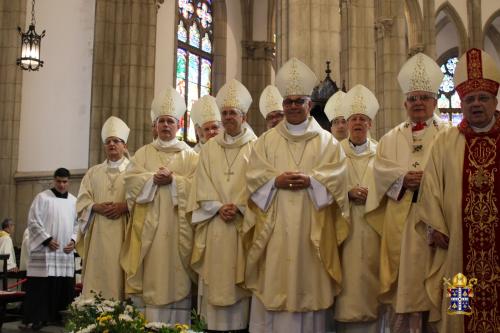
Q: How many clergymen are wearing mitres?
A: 10